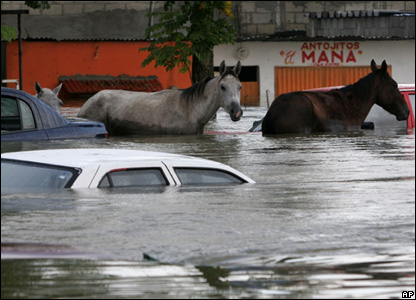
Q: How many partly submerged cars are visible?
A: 3